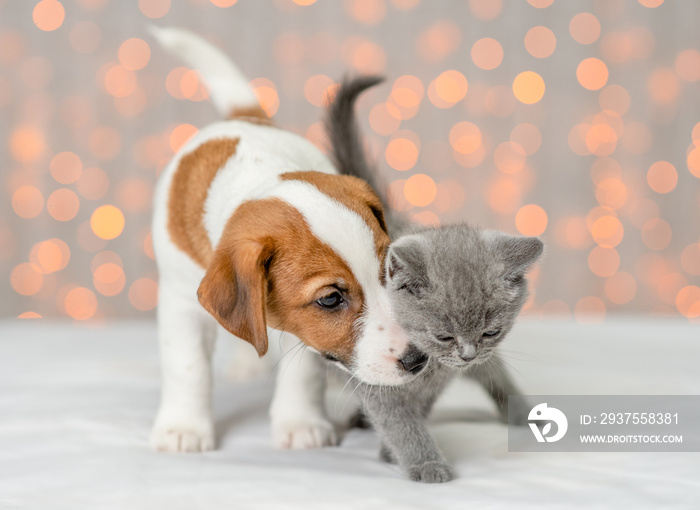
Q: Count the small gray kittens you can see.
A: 1